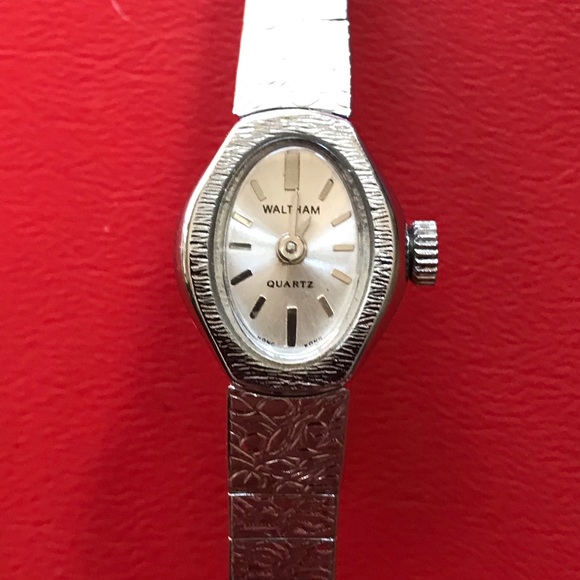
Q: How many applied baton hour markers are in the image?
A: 12